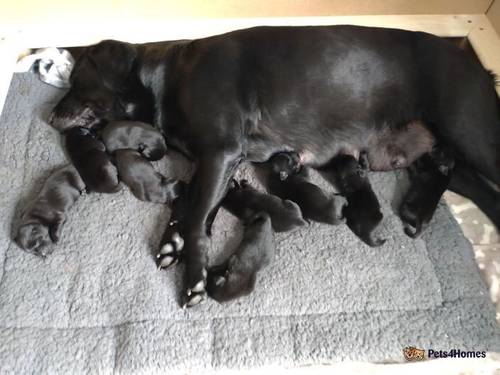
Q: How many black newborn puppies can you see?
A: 9